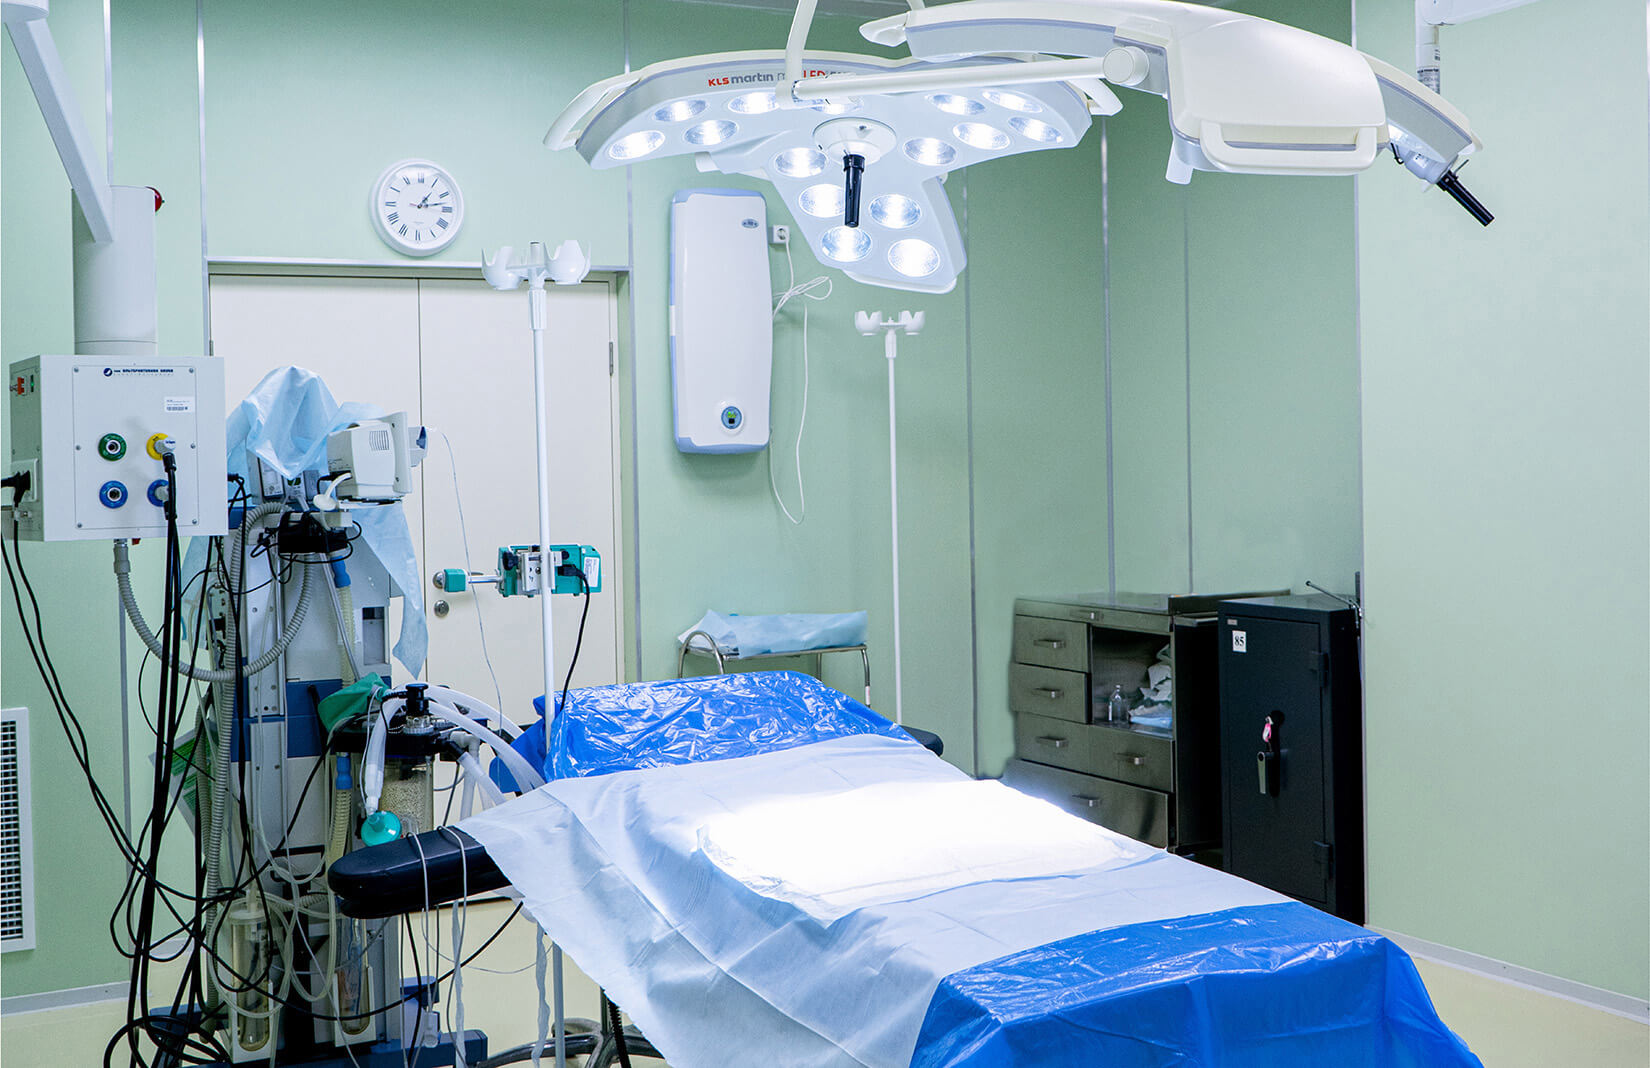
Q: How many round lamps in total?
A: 15